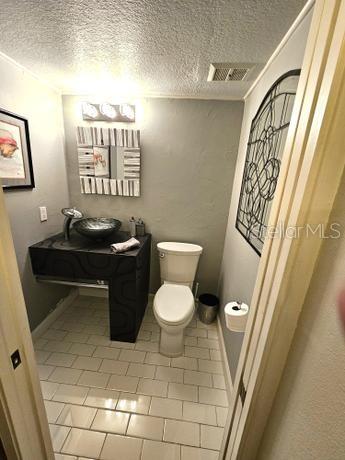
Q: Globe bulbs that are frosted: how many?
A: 3